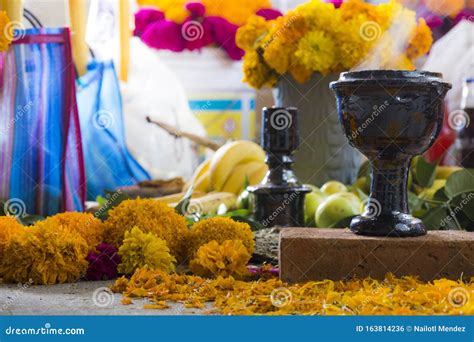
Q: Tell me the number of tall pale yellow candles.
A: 3